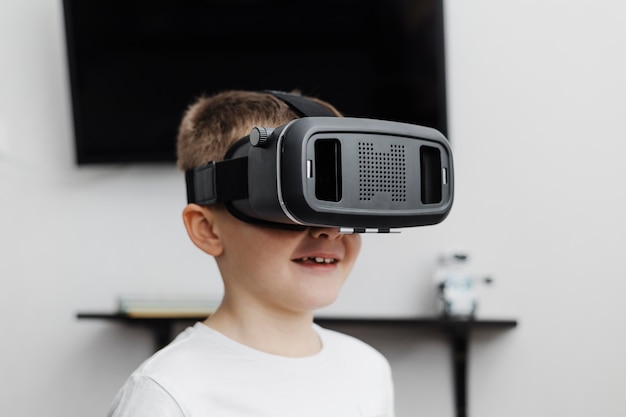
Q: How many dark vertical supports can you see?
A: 2